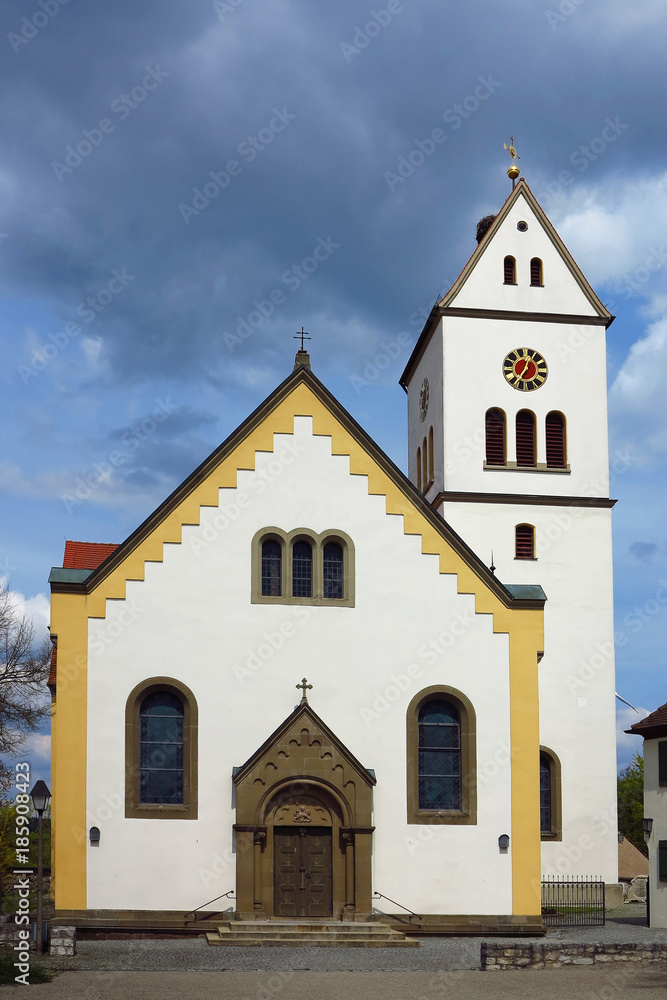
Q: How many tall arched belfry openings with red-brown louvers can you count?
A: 3